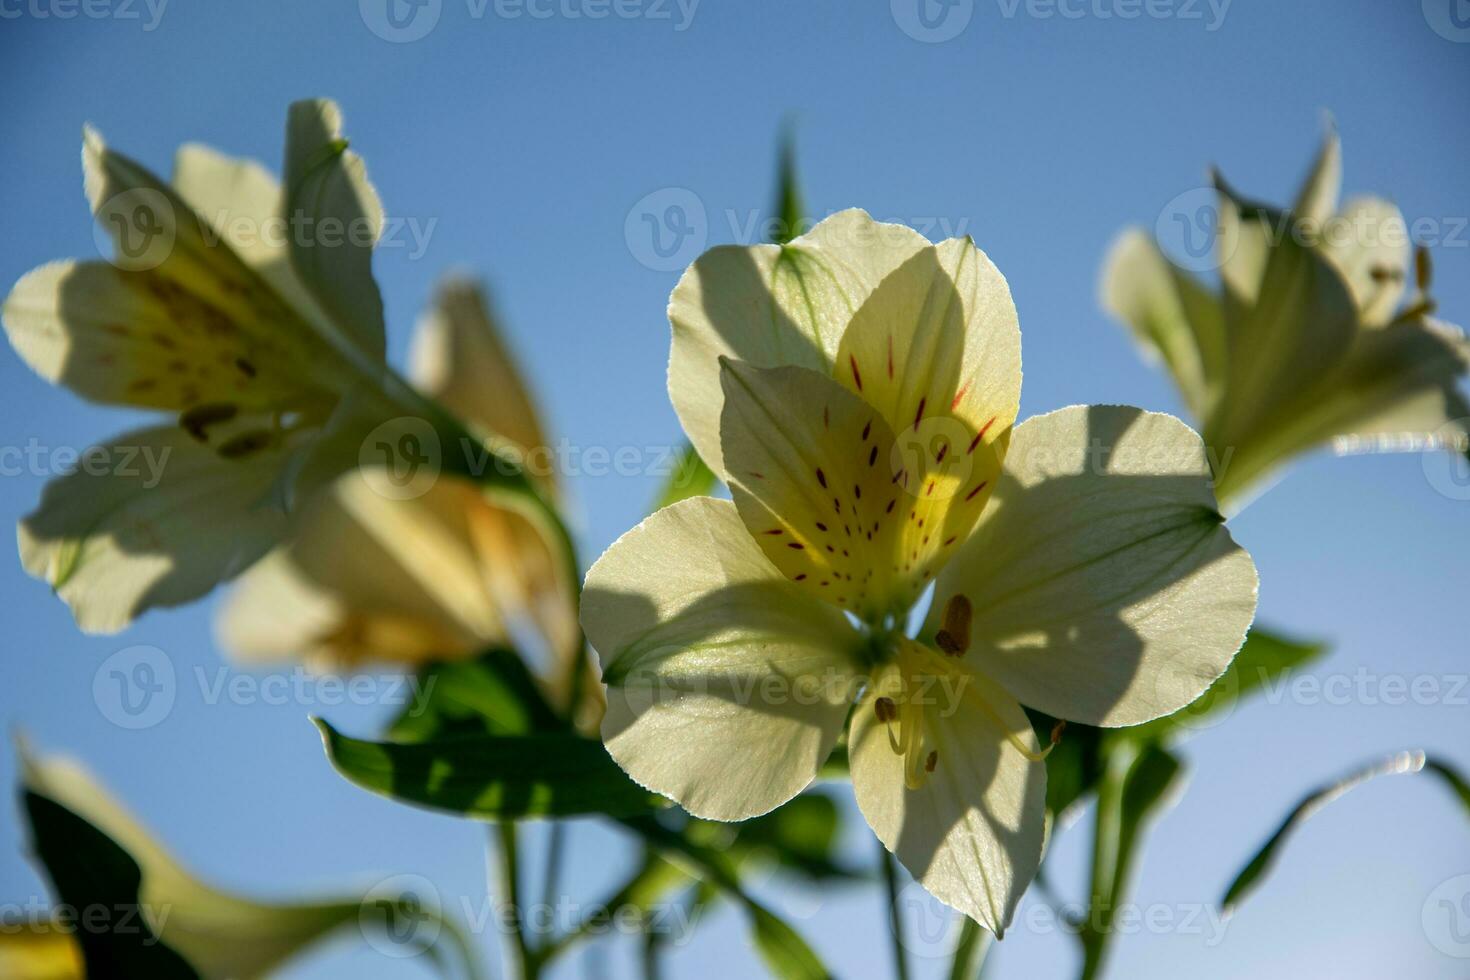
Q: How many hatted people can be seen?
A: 0